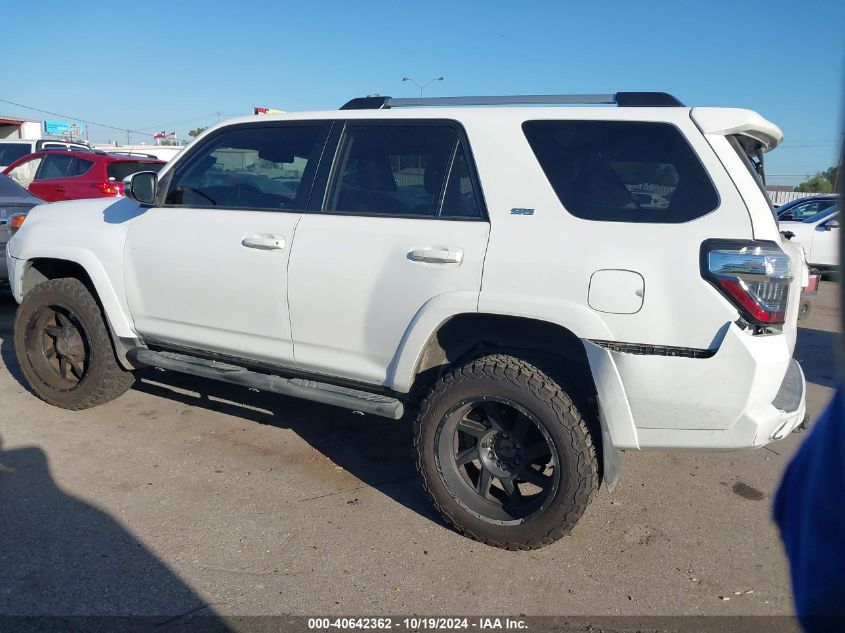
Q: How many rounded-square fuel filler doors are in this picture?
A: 1